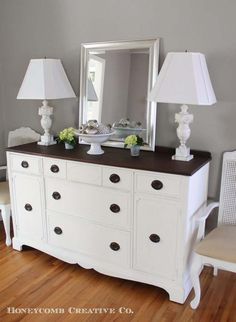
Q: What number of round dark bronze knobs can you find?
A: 10